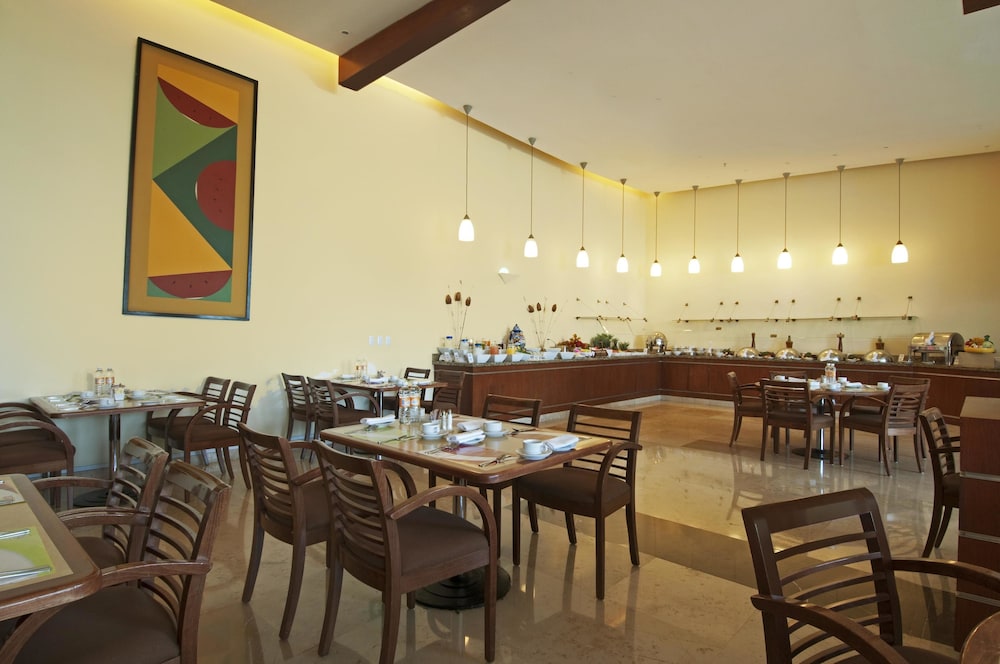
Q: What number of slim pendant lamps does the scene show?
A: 10